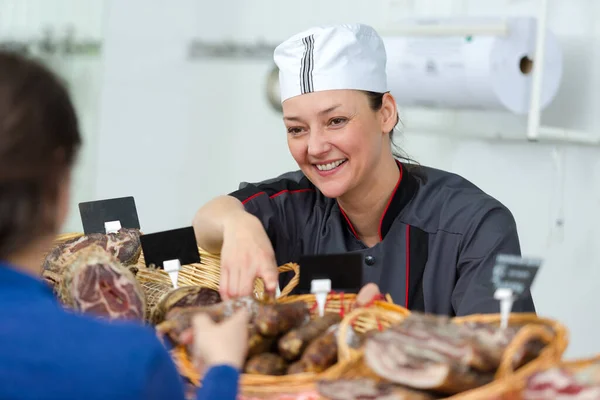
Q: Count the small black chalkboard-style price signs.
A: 4